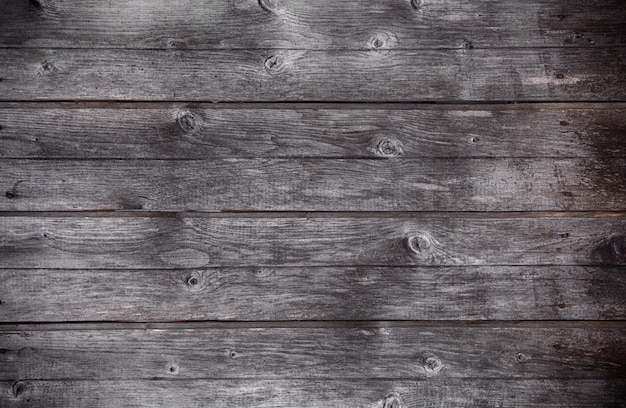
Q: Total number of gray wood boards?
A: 8